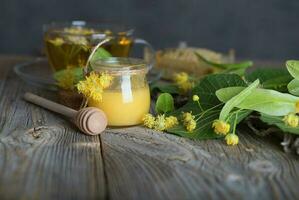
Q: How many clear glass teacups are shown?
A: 1